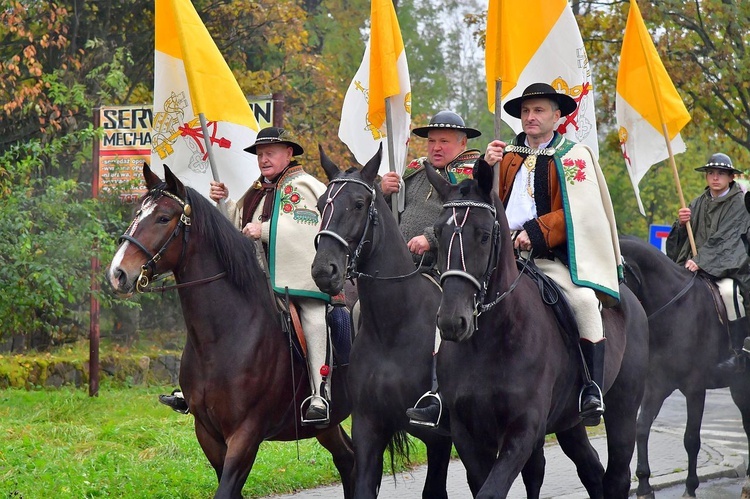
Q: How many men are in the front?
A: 3